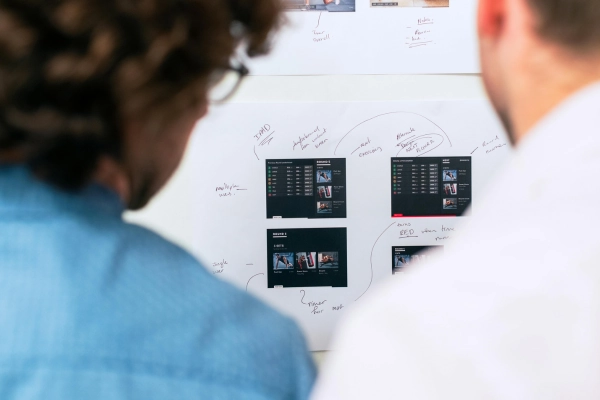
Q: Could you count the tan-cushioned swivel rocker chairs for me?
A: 0